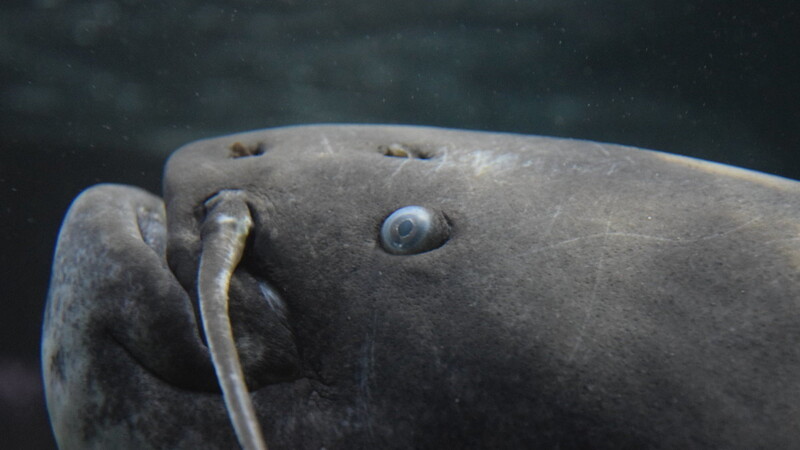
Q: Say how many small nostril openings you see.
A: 2